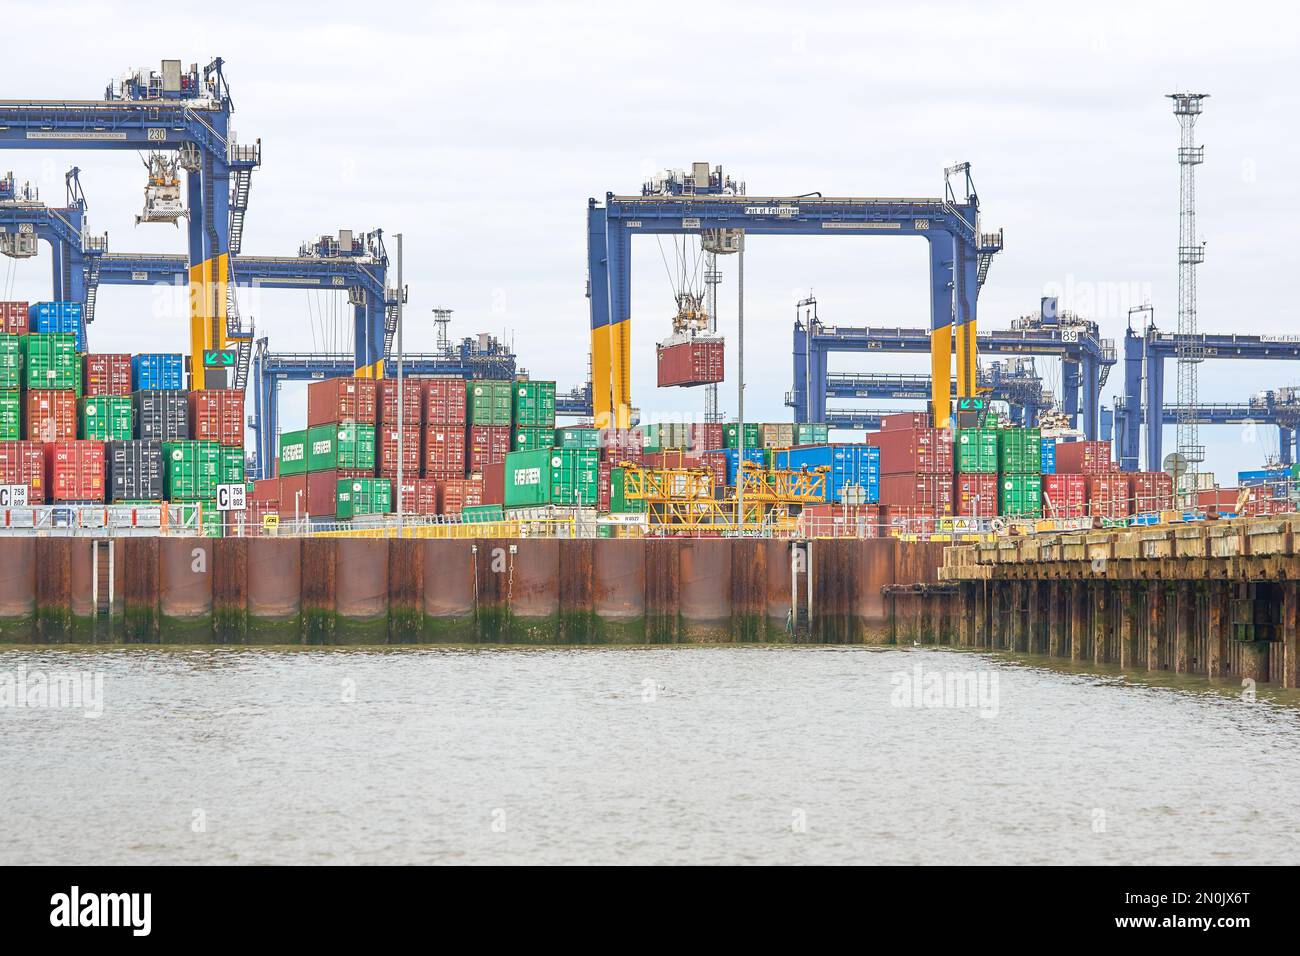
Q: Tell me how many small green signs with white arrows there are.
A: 2